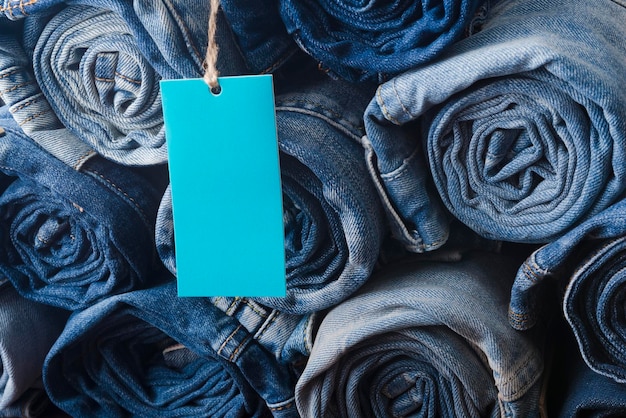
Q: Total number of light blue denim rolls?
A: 3